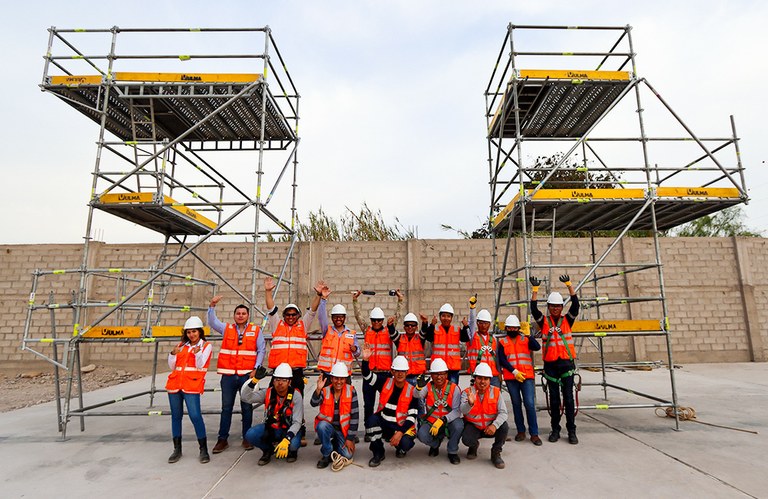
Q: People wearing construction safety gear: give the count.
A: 15